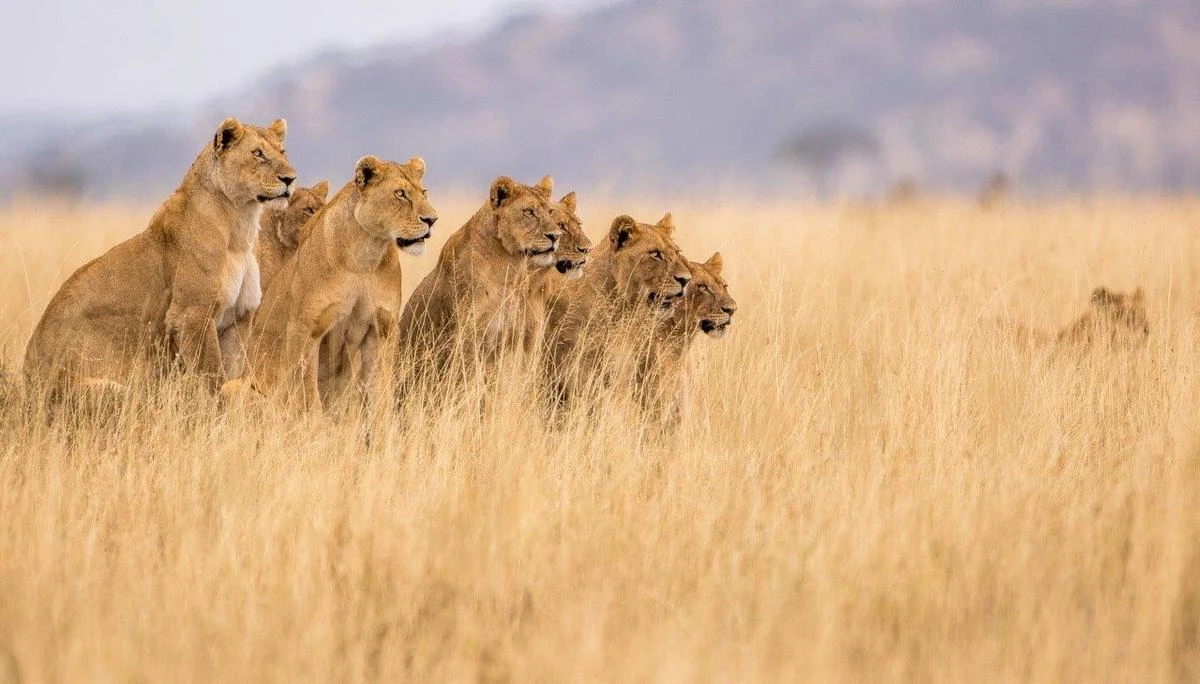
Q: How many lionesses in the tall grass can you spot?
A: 8